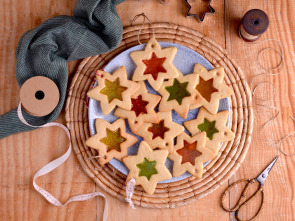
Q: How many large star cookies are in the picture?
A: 10